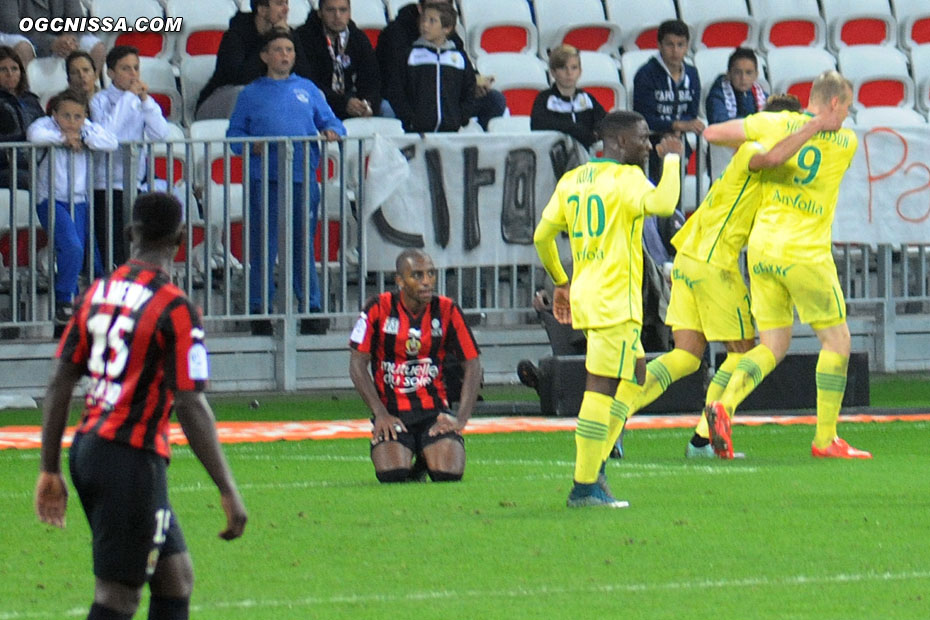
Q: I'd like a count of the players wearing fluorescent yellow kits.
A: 3